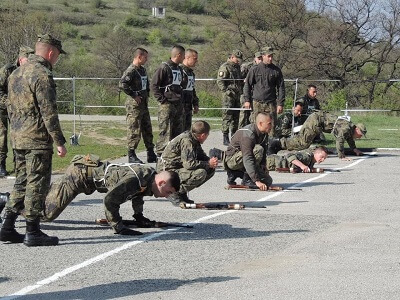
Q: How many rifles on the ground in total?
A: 4